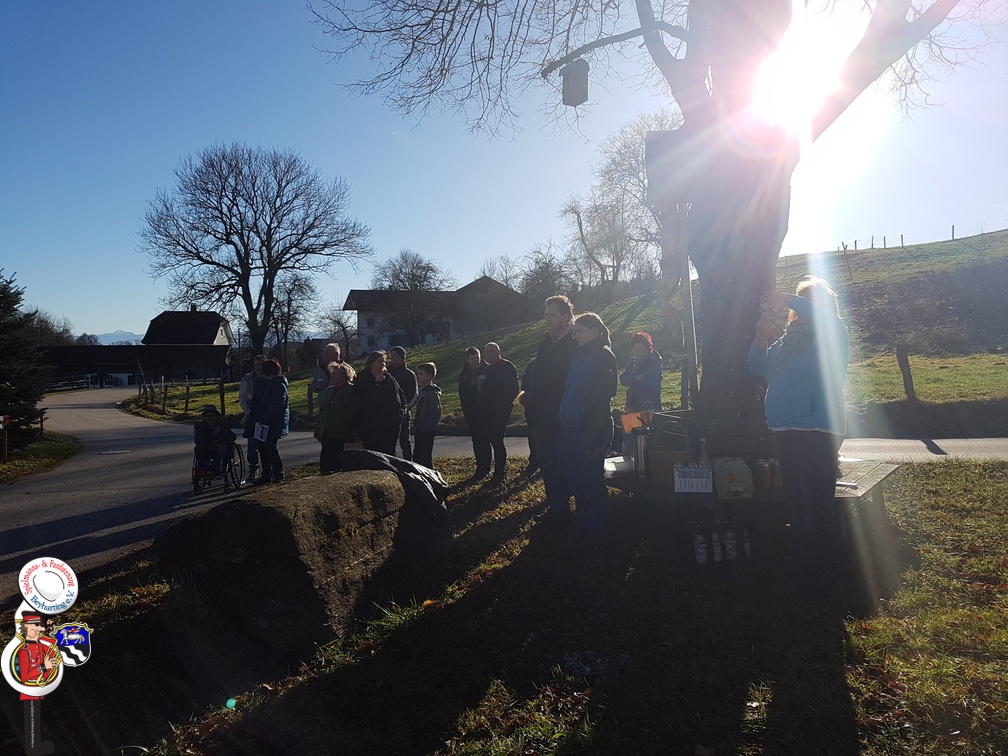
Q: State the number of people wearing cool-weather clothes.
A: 15